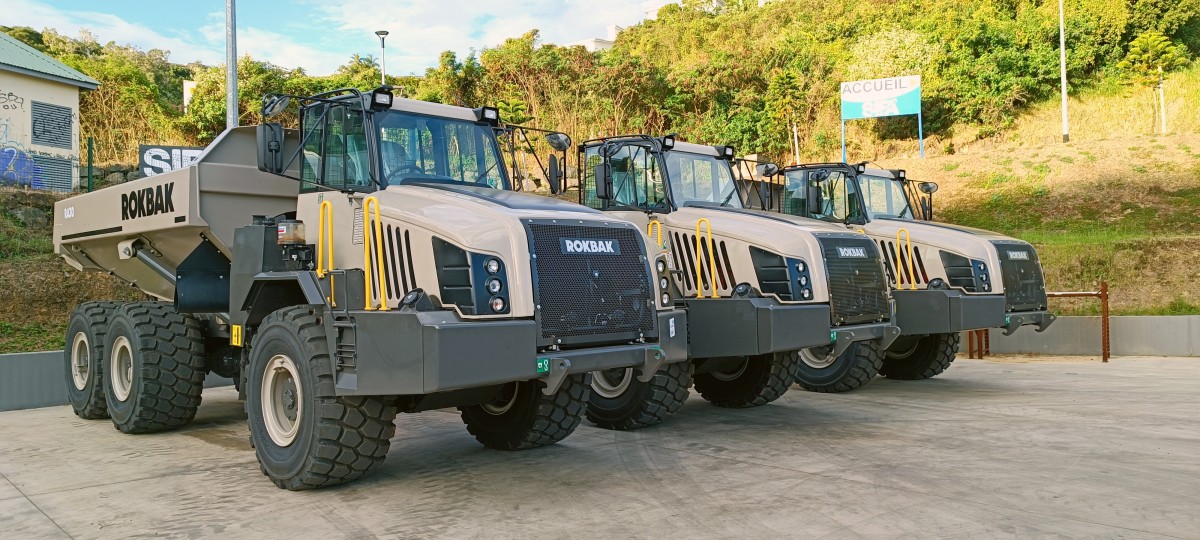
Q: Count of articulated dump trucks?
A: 3